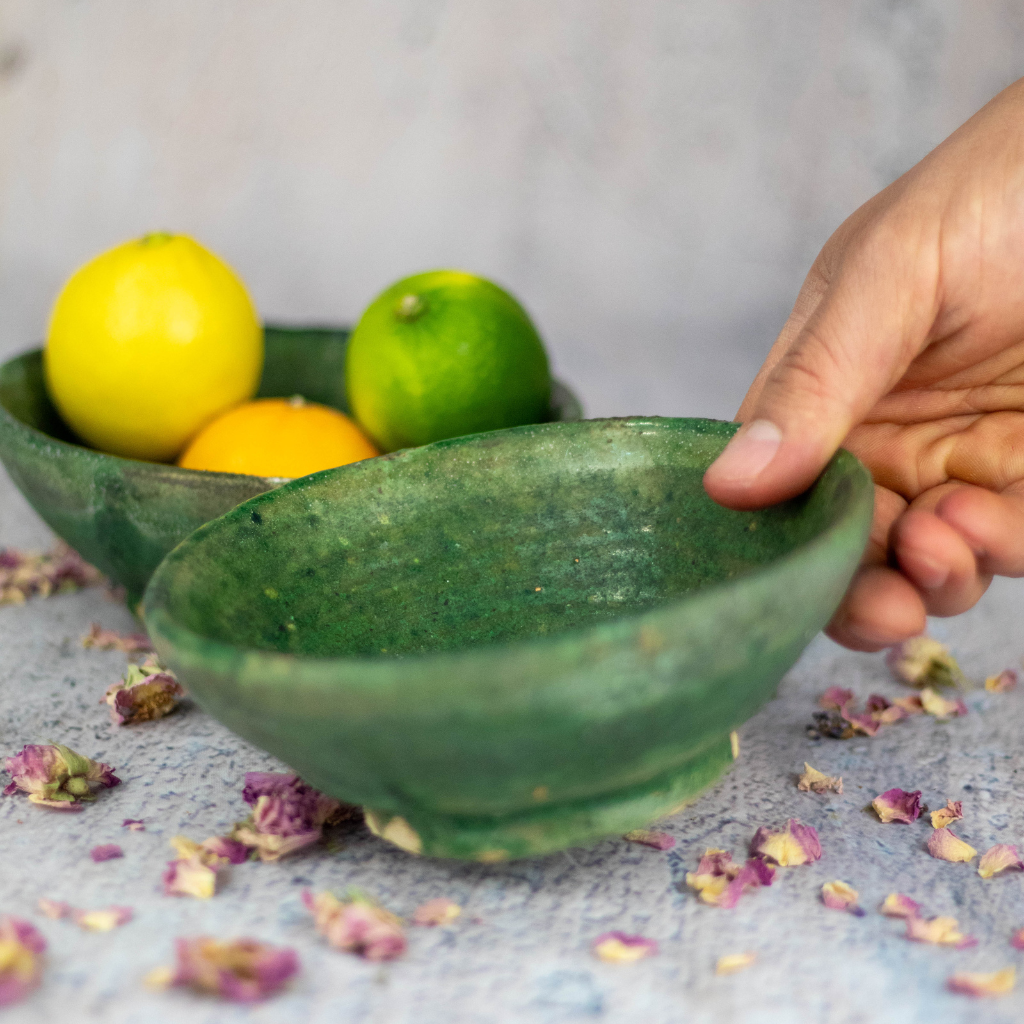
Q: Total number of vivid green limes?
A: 1